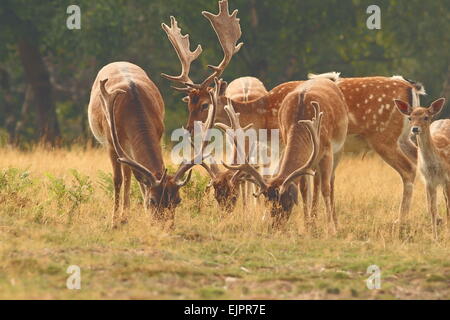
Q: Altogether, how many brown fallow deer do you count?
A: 5